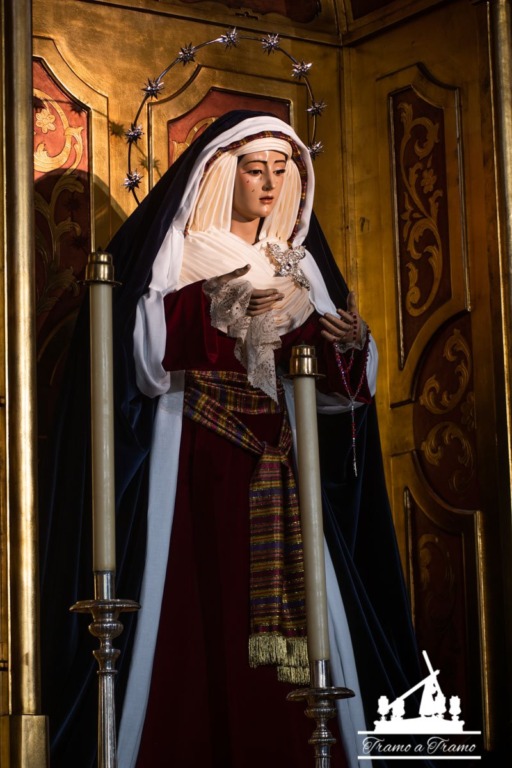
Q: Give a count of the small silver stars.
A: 9